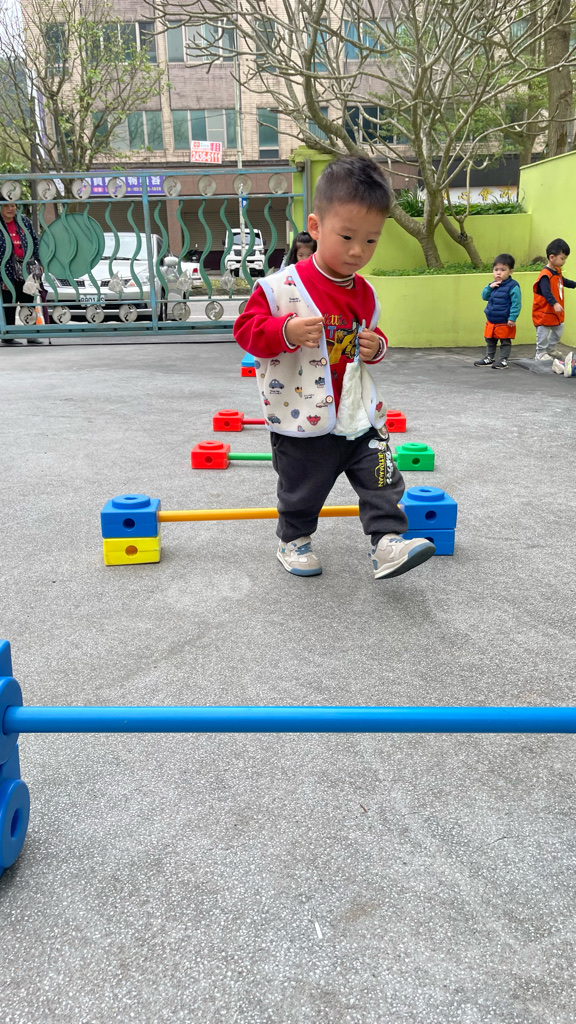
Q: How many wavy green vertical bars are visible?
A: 14